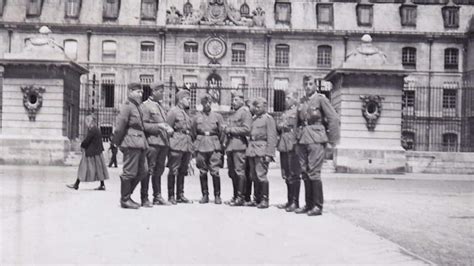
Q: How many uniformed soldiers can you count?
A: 9